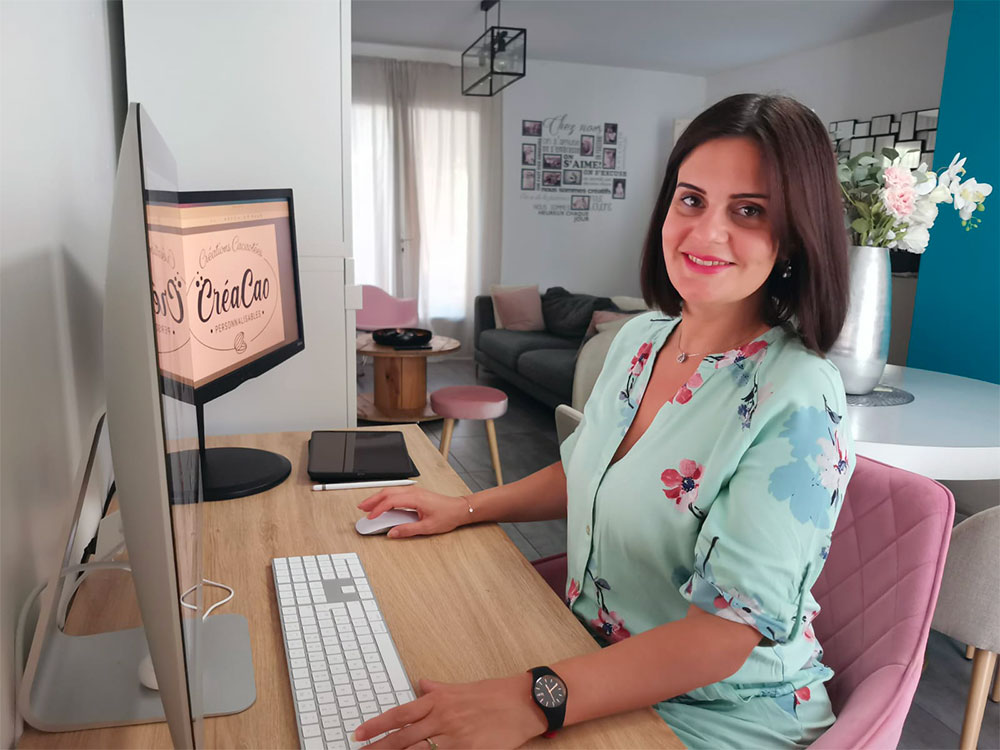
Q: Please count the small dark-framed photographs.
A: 11